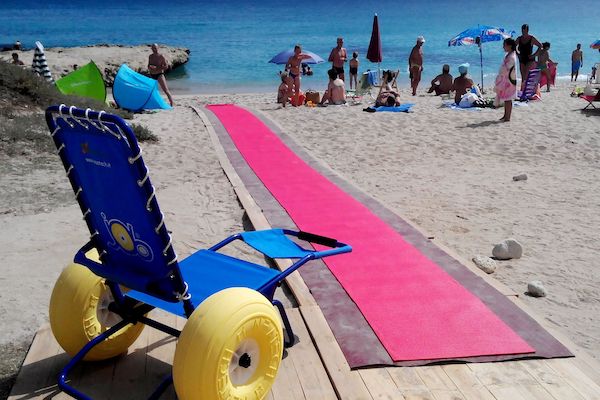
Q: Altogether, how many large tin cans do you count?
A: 0